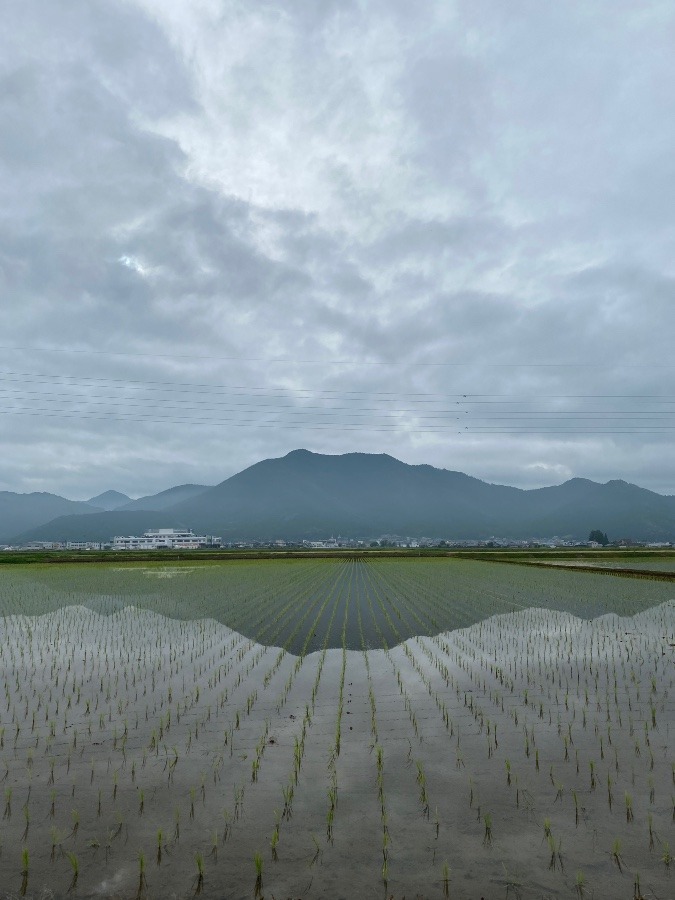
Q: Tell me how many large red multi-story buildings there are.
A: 0